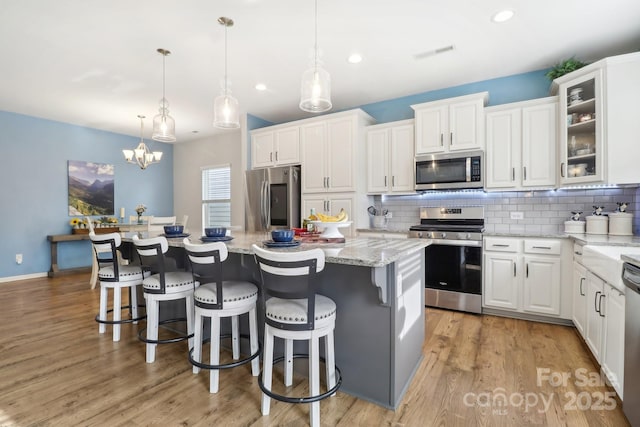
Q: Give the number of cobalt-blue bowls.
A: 3